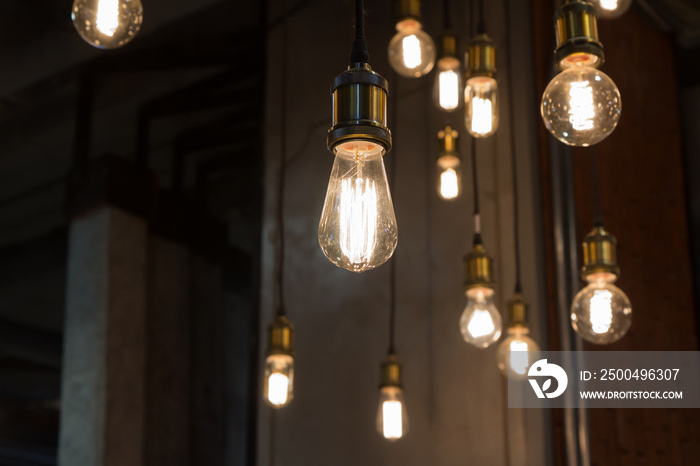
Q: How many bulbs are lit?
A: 13